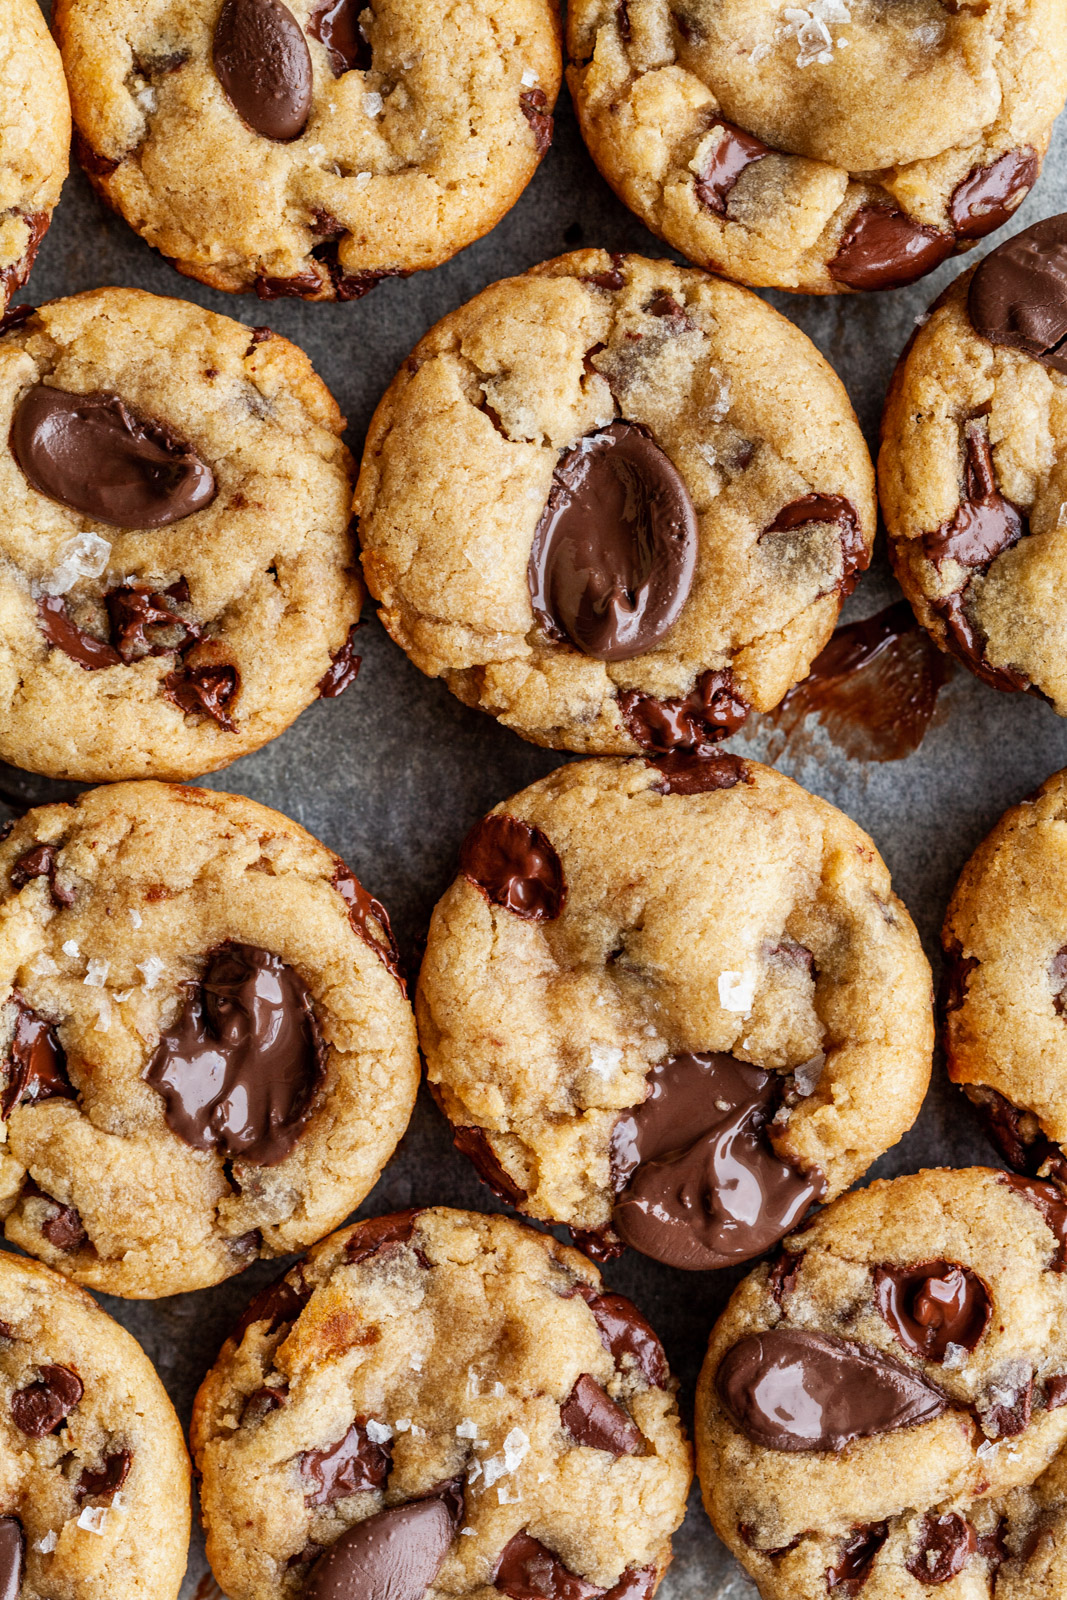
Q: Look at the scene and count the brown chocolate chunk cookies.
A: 12